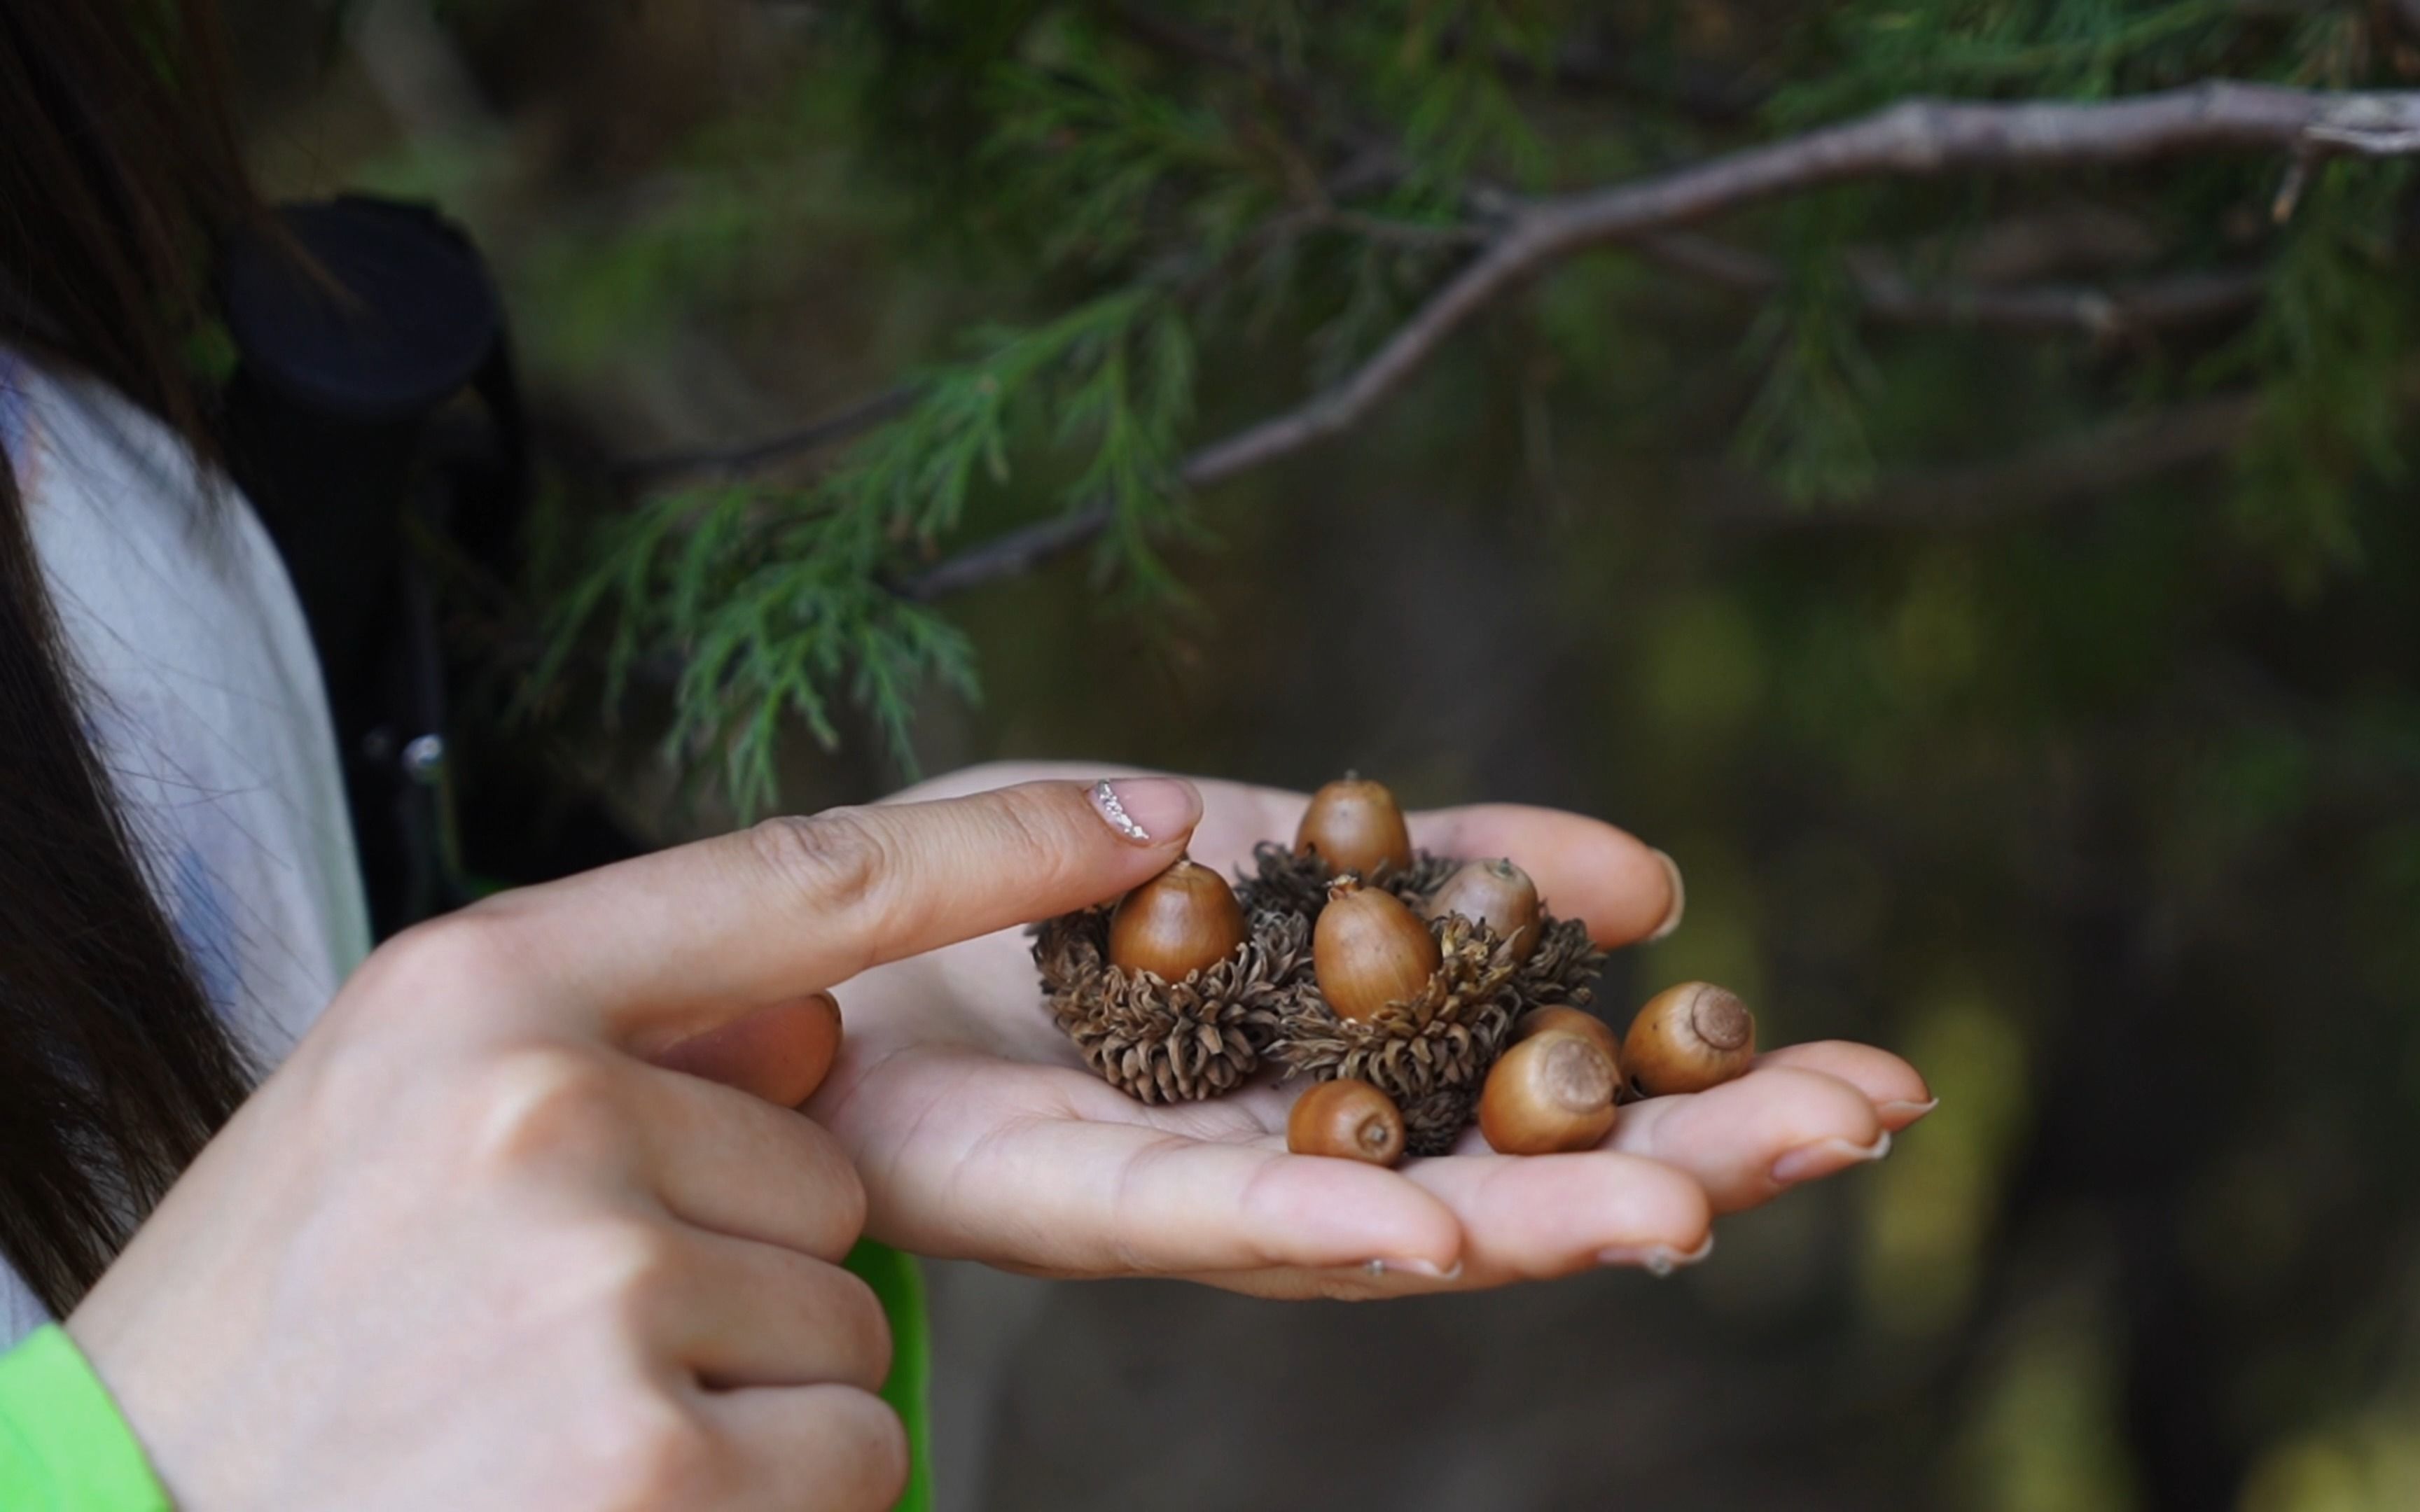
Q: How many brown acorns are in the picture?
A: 8